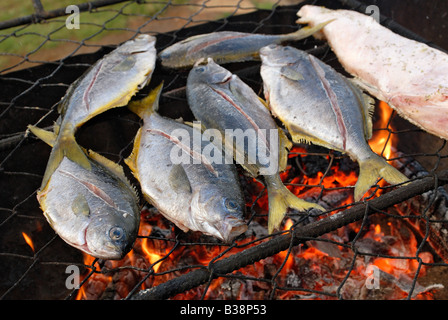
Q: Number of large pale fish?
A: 1